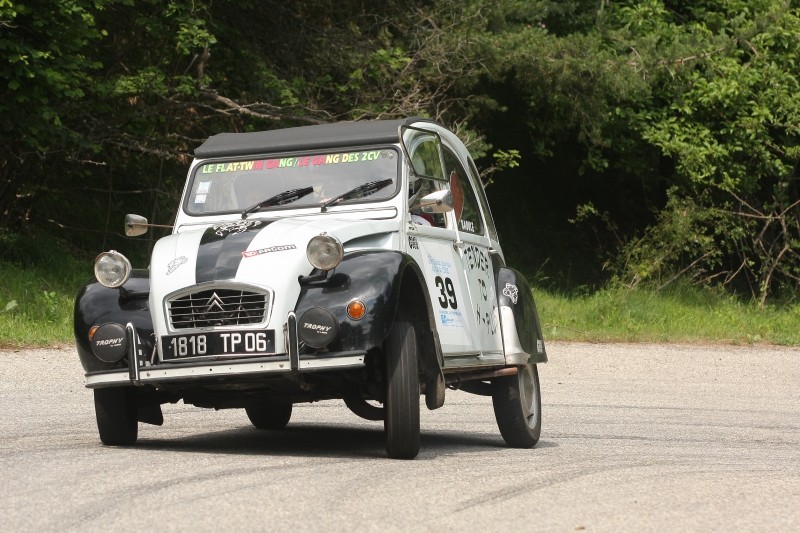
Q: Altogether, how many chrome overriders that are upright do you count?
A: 2